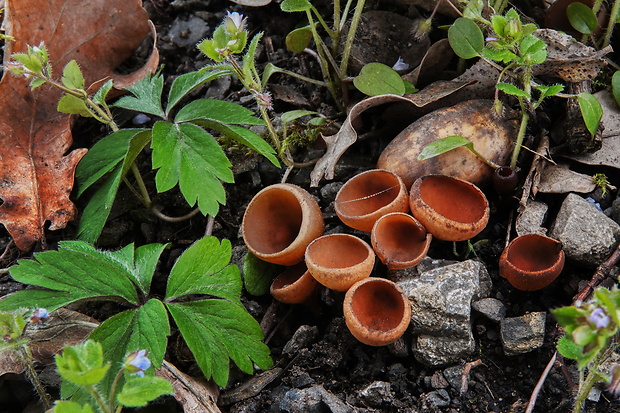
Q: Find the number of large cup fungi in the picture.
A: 8